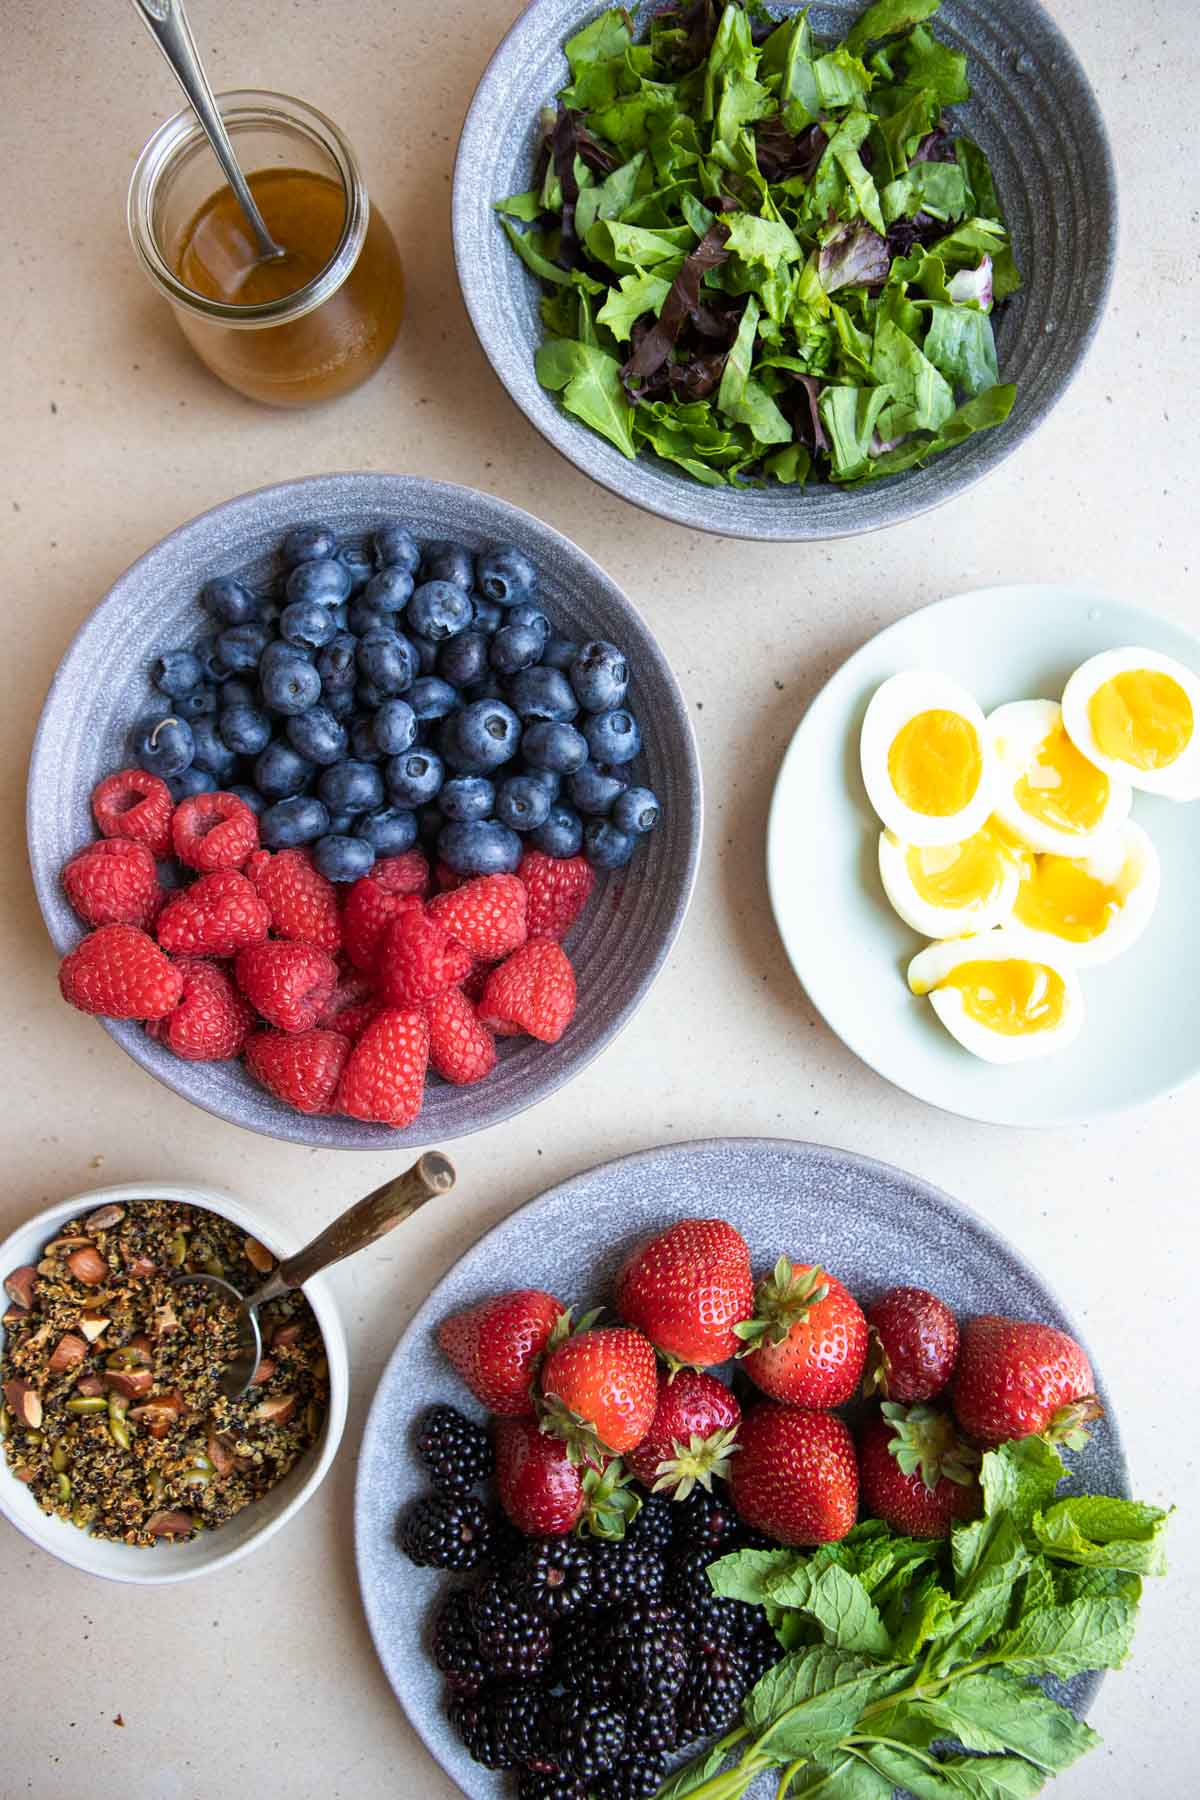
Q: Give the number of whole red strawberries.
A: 10